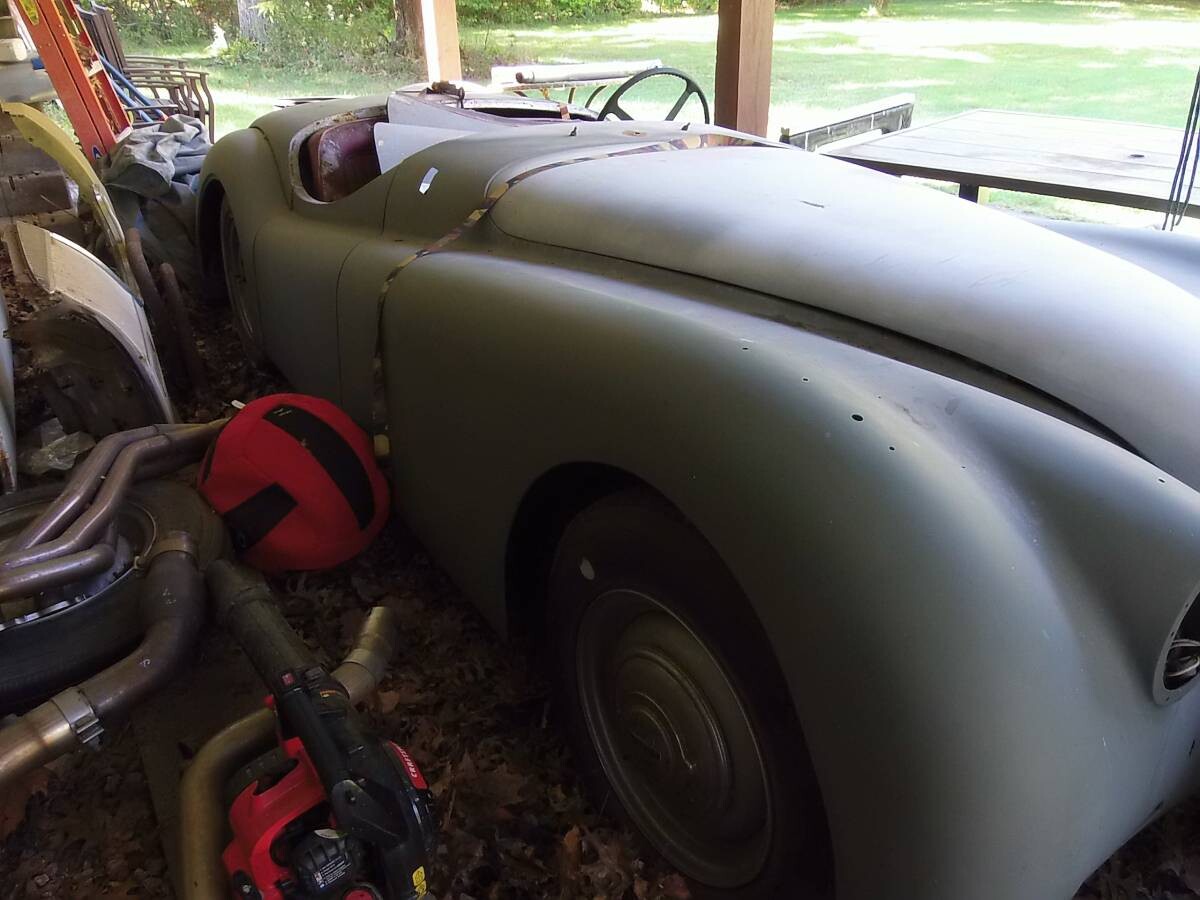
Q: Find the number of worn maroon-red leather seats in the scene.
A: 1